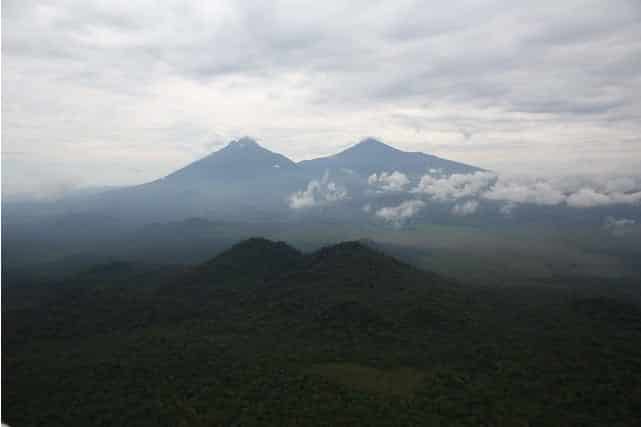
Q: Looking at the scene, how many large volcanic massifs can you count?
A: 2